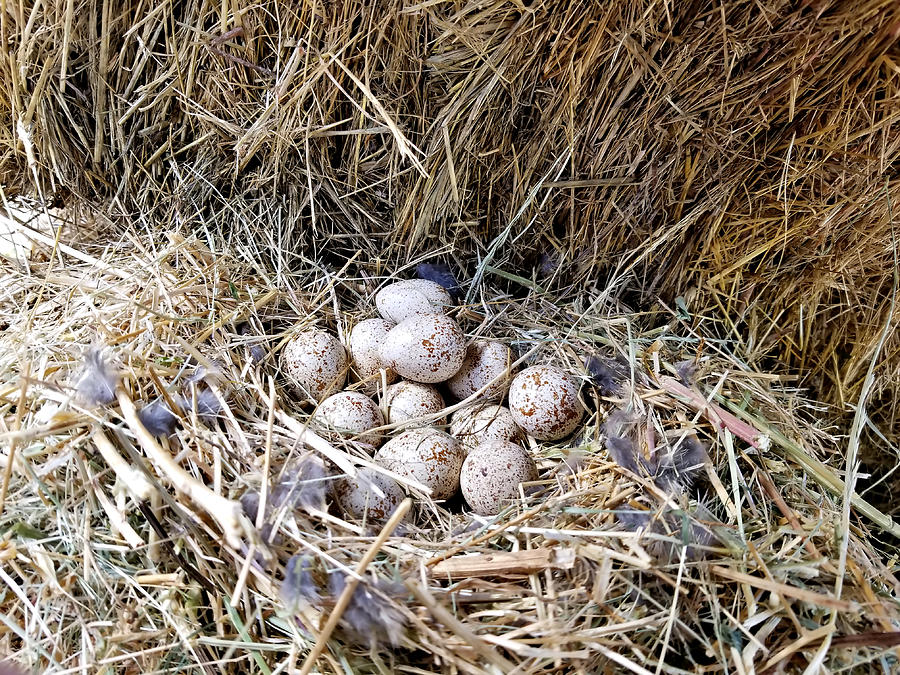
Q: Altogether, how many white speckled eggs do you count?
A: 12